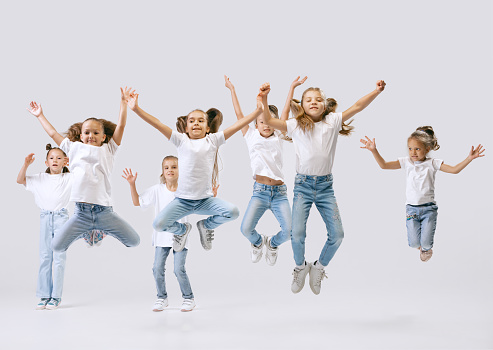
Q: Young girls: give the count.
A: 7